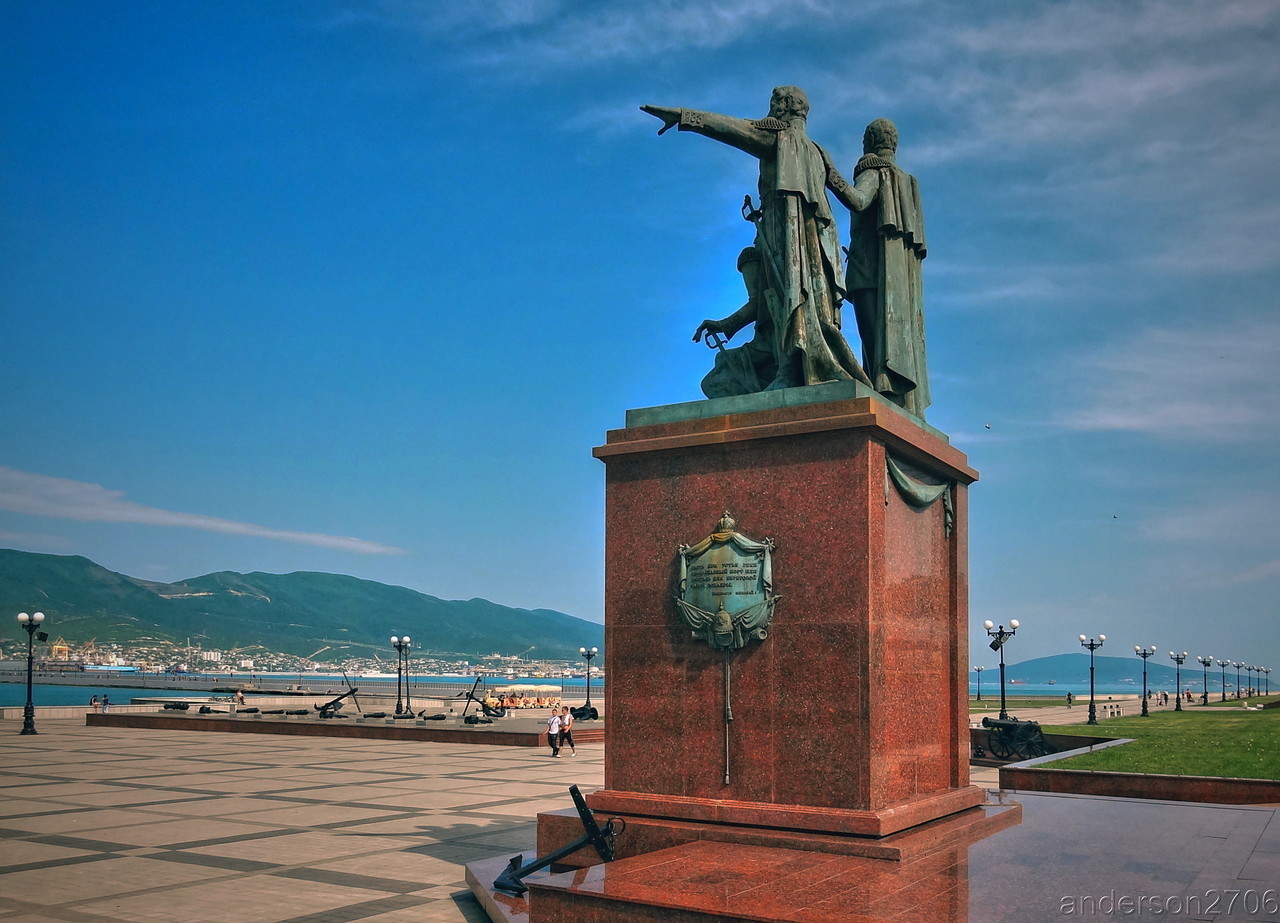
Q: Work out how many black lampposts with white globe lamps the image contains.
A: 14